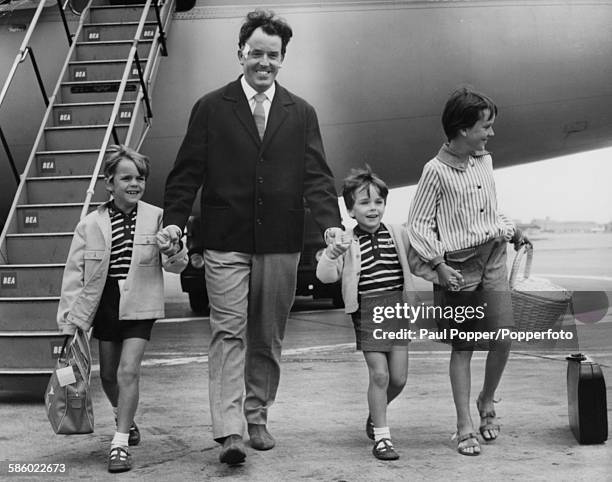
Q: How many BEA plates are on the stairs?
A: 10